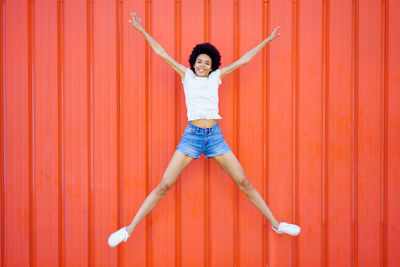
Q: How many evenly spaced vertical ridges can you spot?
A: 14